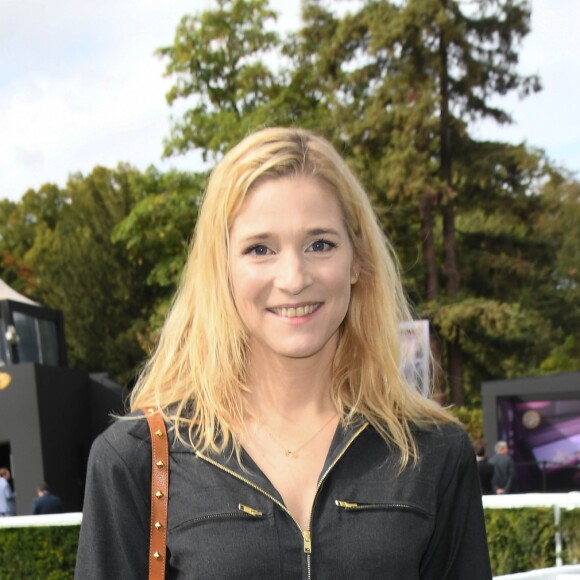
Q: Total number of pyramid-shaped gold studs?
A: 6